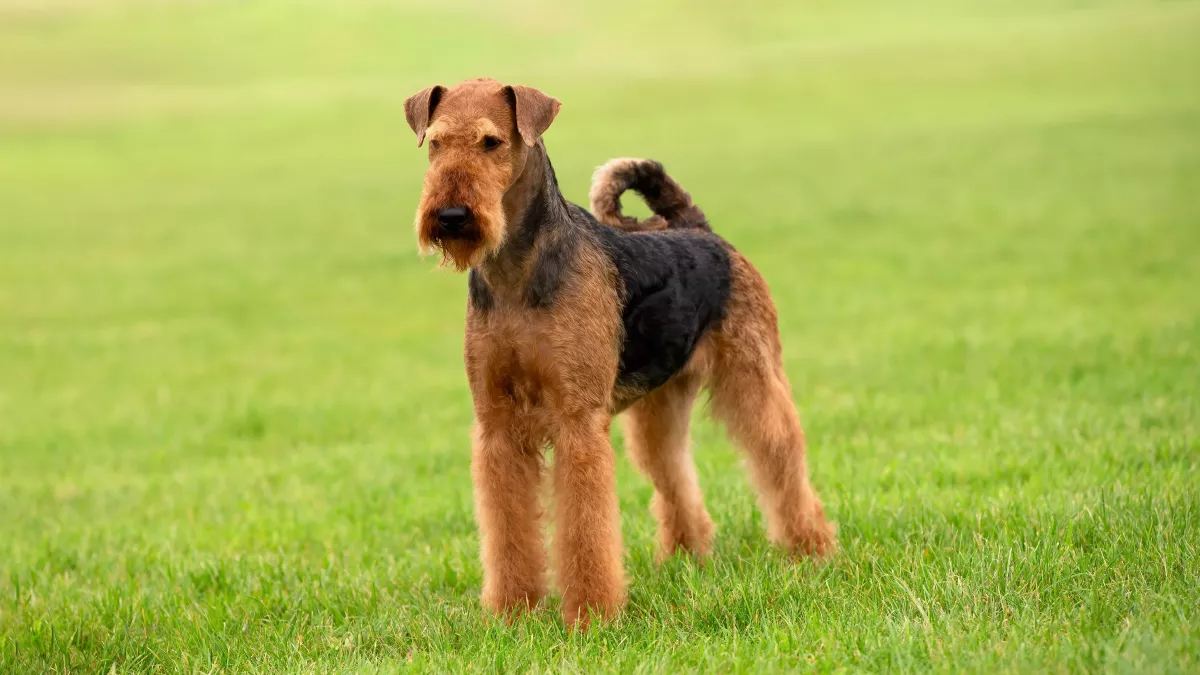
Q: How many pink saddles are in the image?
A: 0